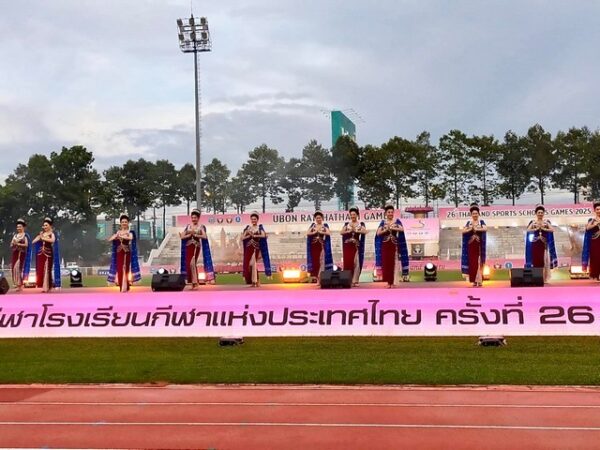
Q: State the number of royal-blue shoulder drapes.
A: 11